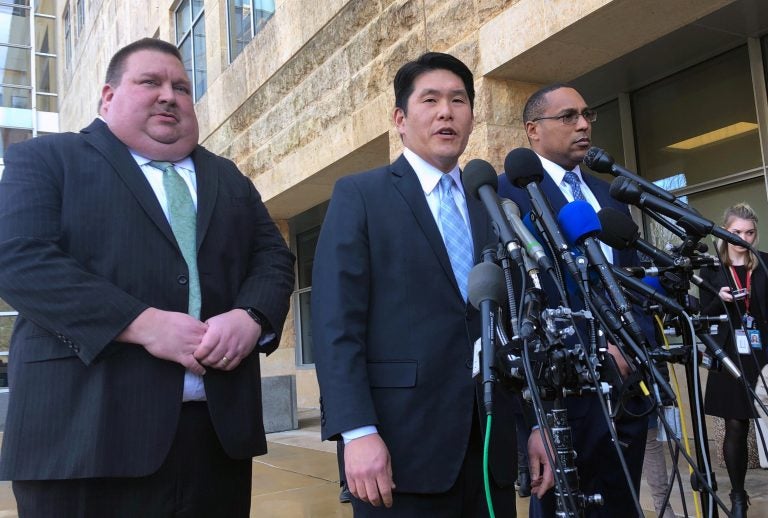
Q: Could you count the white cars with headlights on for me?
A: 0